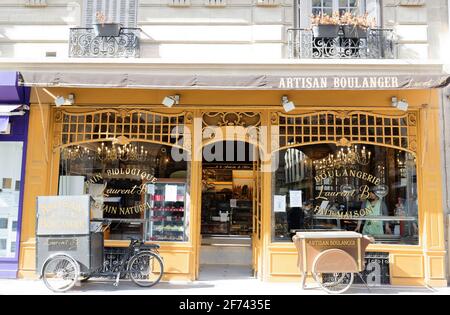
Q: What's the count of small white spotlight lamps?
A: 4